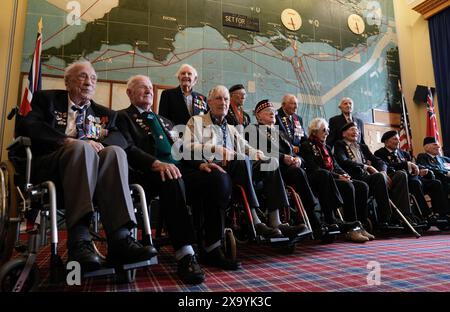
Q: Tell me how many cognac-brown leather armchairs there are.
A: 0